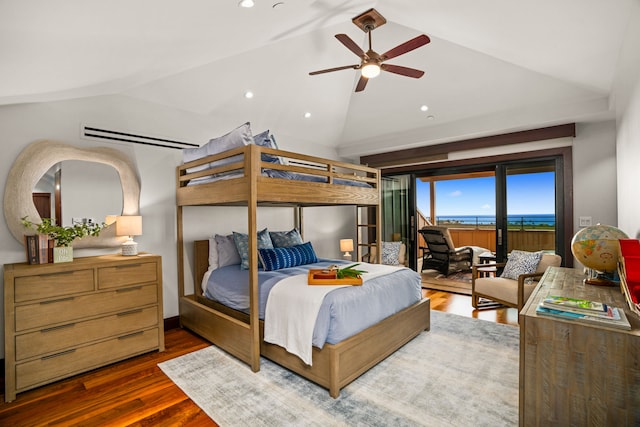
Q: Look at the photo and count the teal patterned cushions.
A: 2